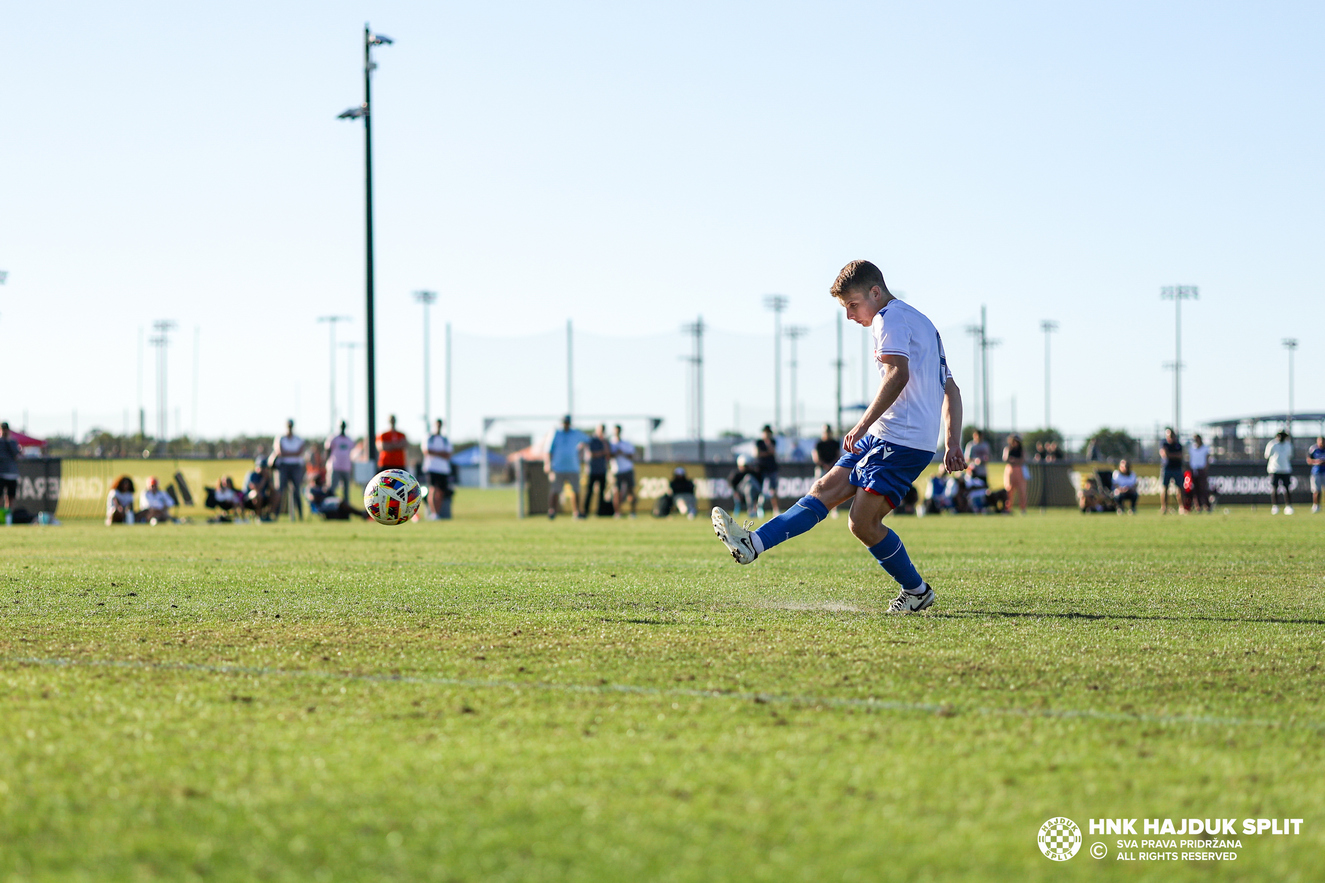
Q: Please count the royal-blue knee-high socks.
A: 2